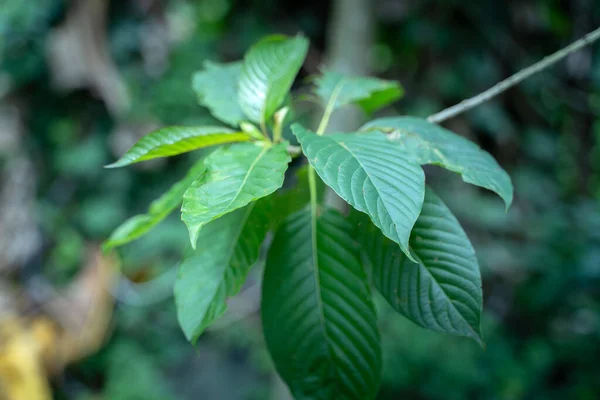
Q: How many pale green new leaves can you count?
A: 2